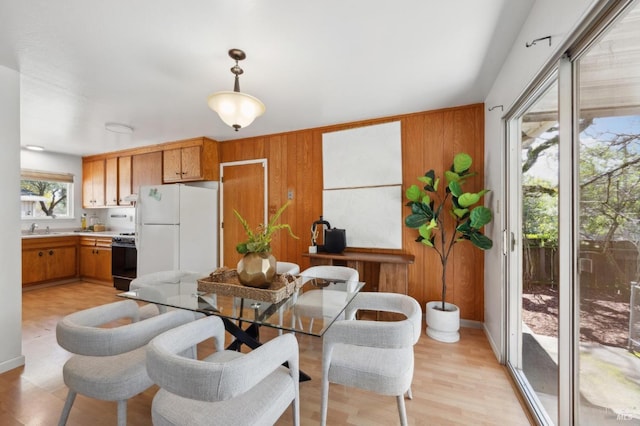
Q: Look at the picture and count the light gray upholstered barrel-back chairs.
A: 6